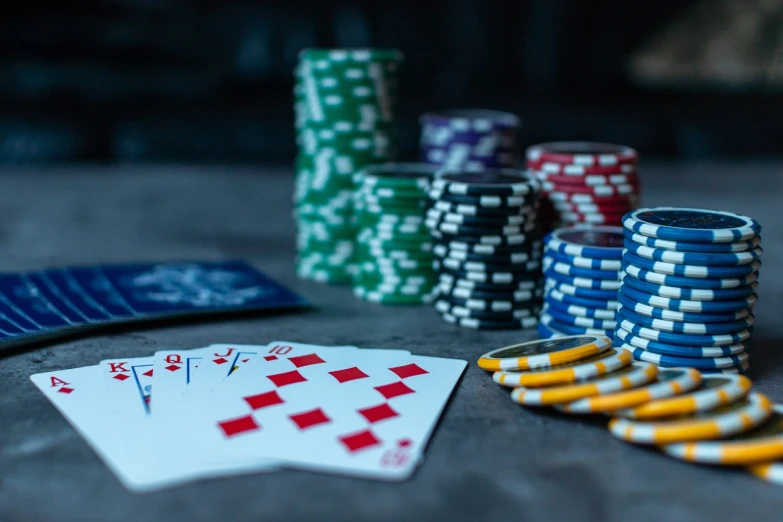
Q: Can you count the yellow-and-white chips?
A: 8